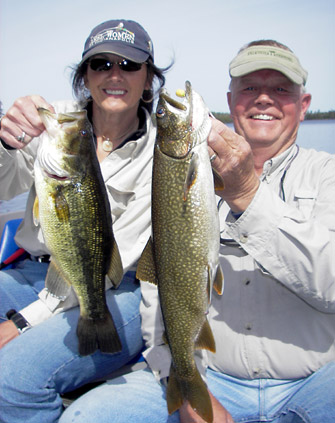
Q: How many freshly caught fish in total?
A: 2